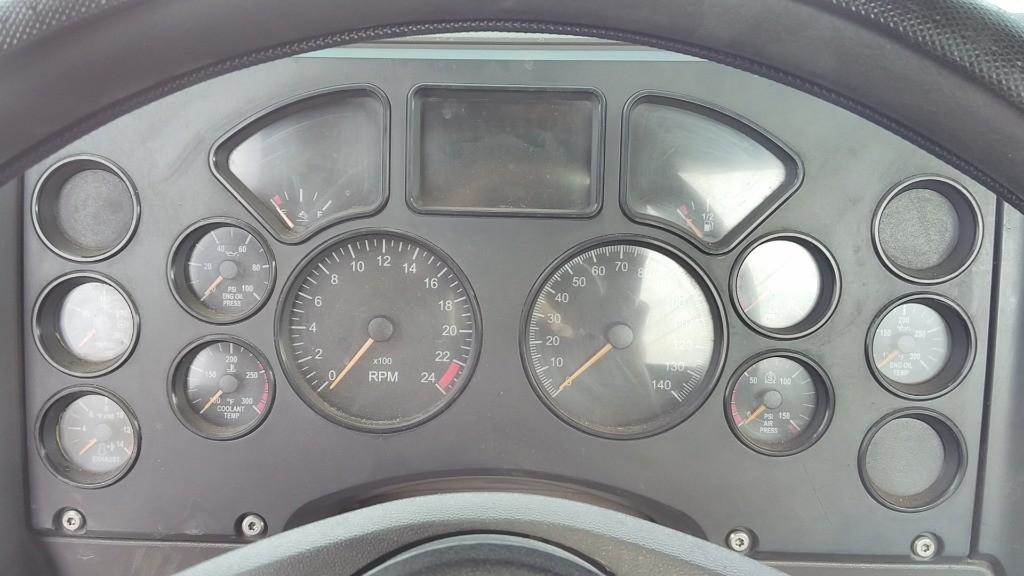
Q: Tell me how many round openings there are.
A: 12